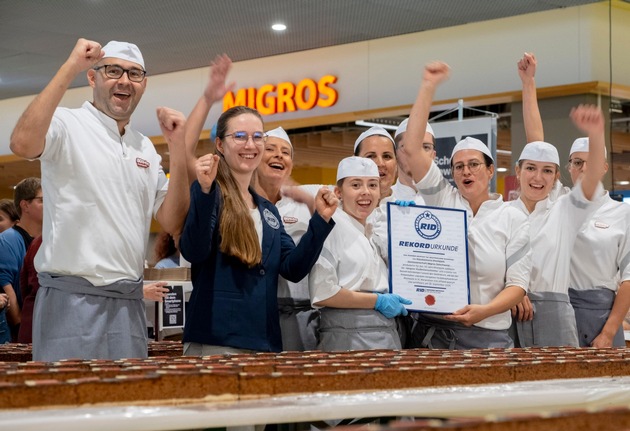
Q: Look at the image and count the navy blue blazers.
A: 1